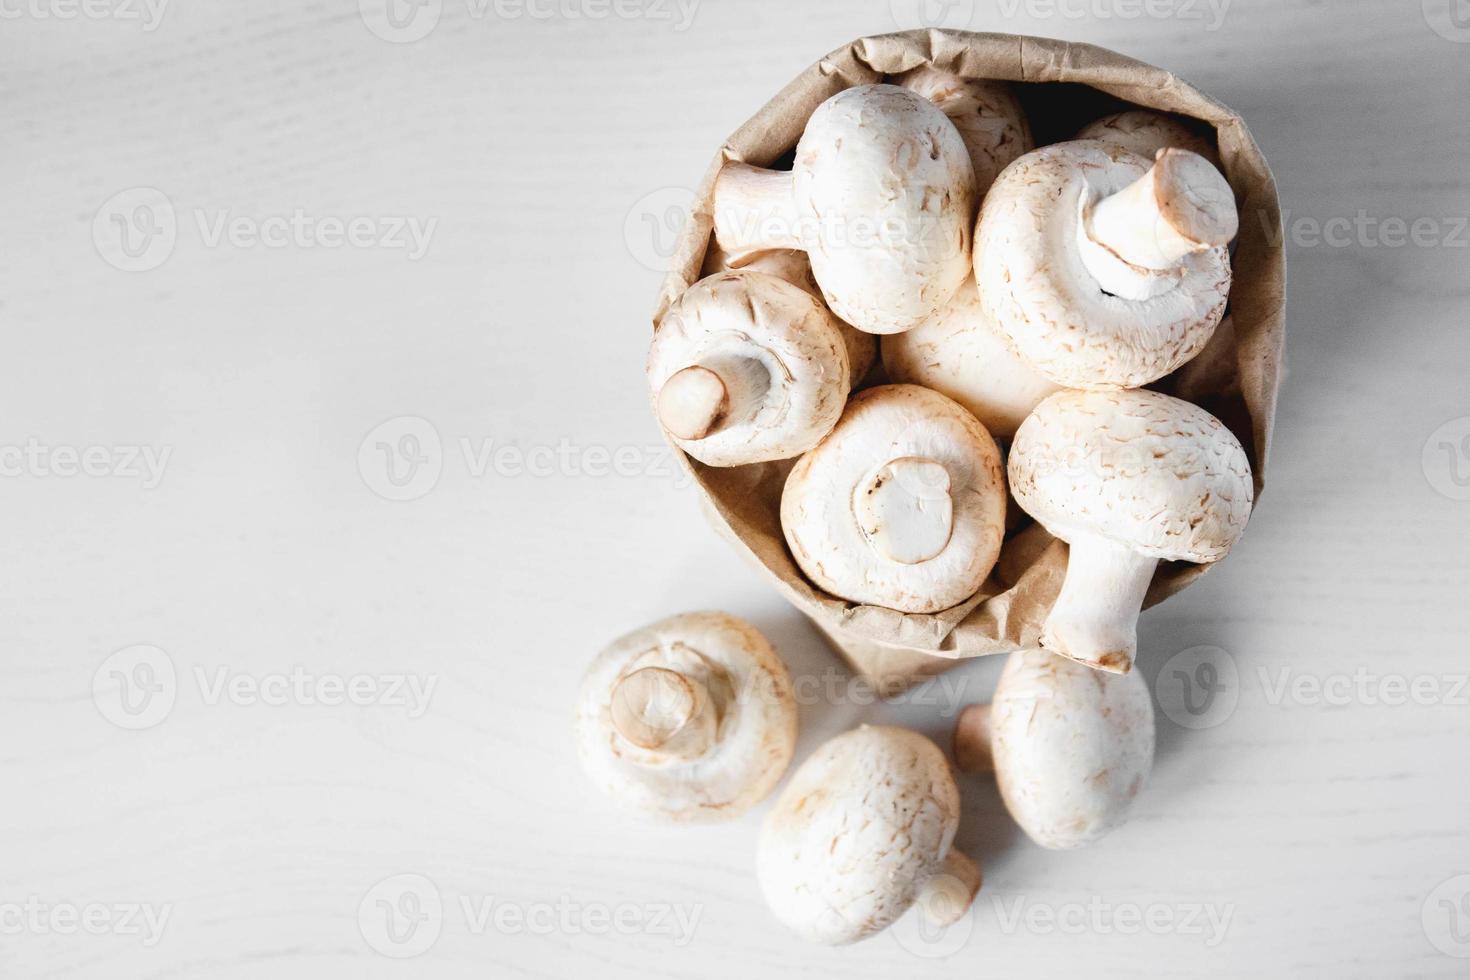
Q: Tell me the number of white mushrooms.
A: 12